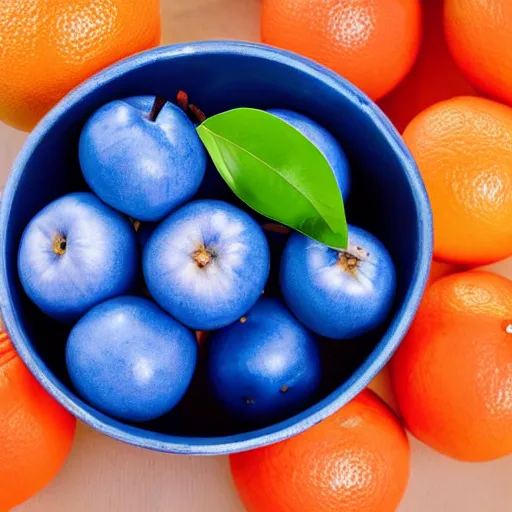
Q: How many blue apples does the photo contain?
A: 7